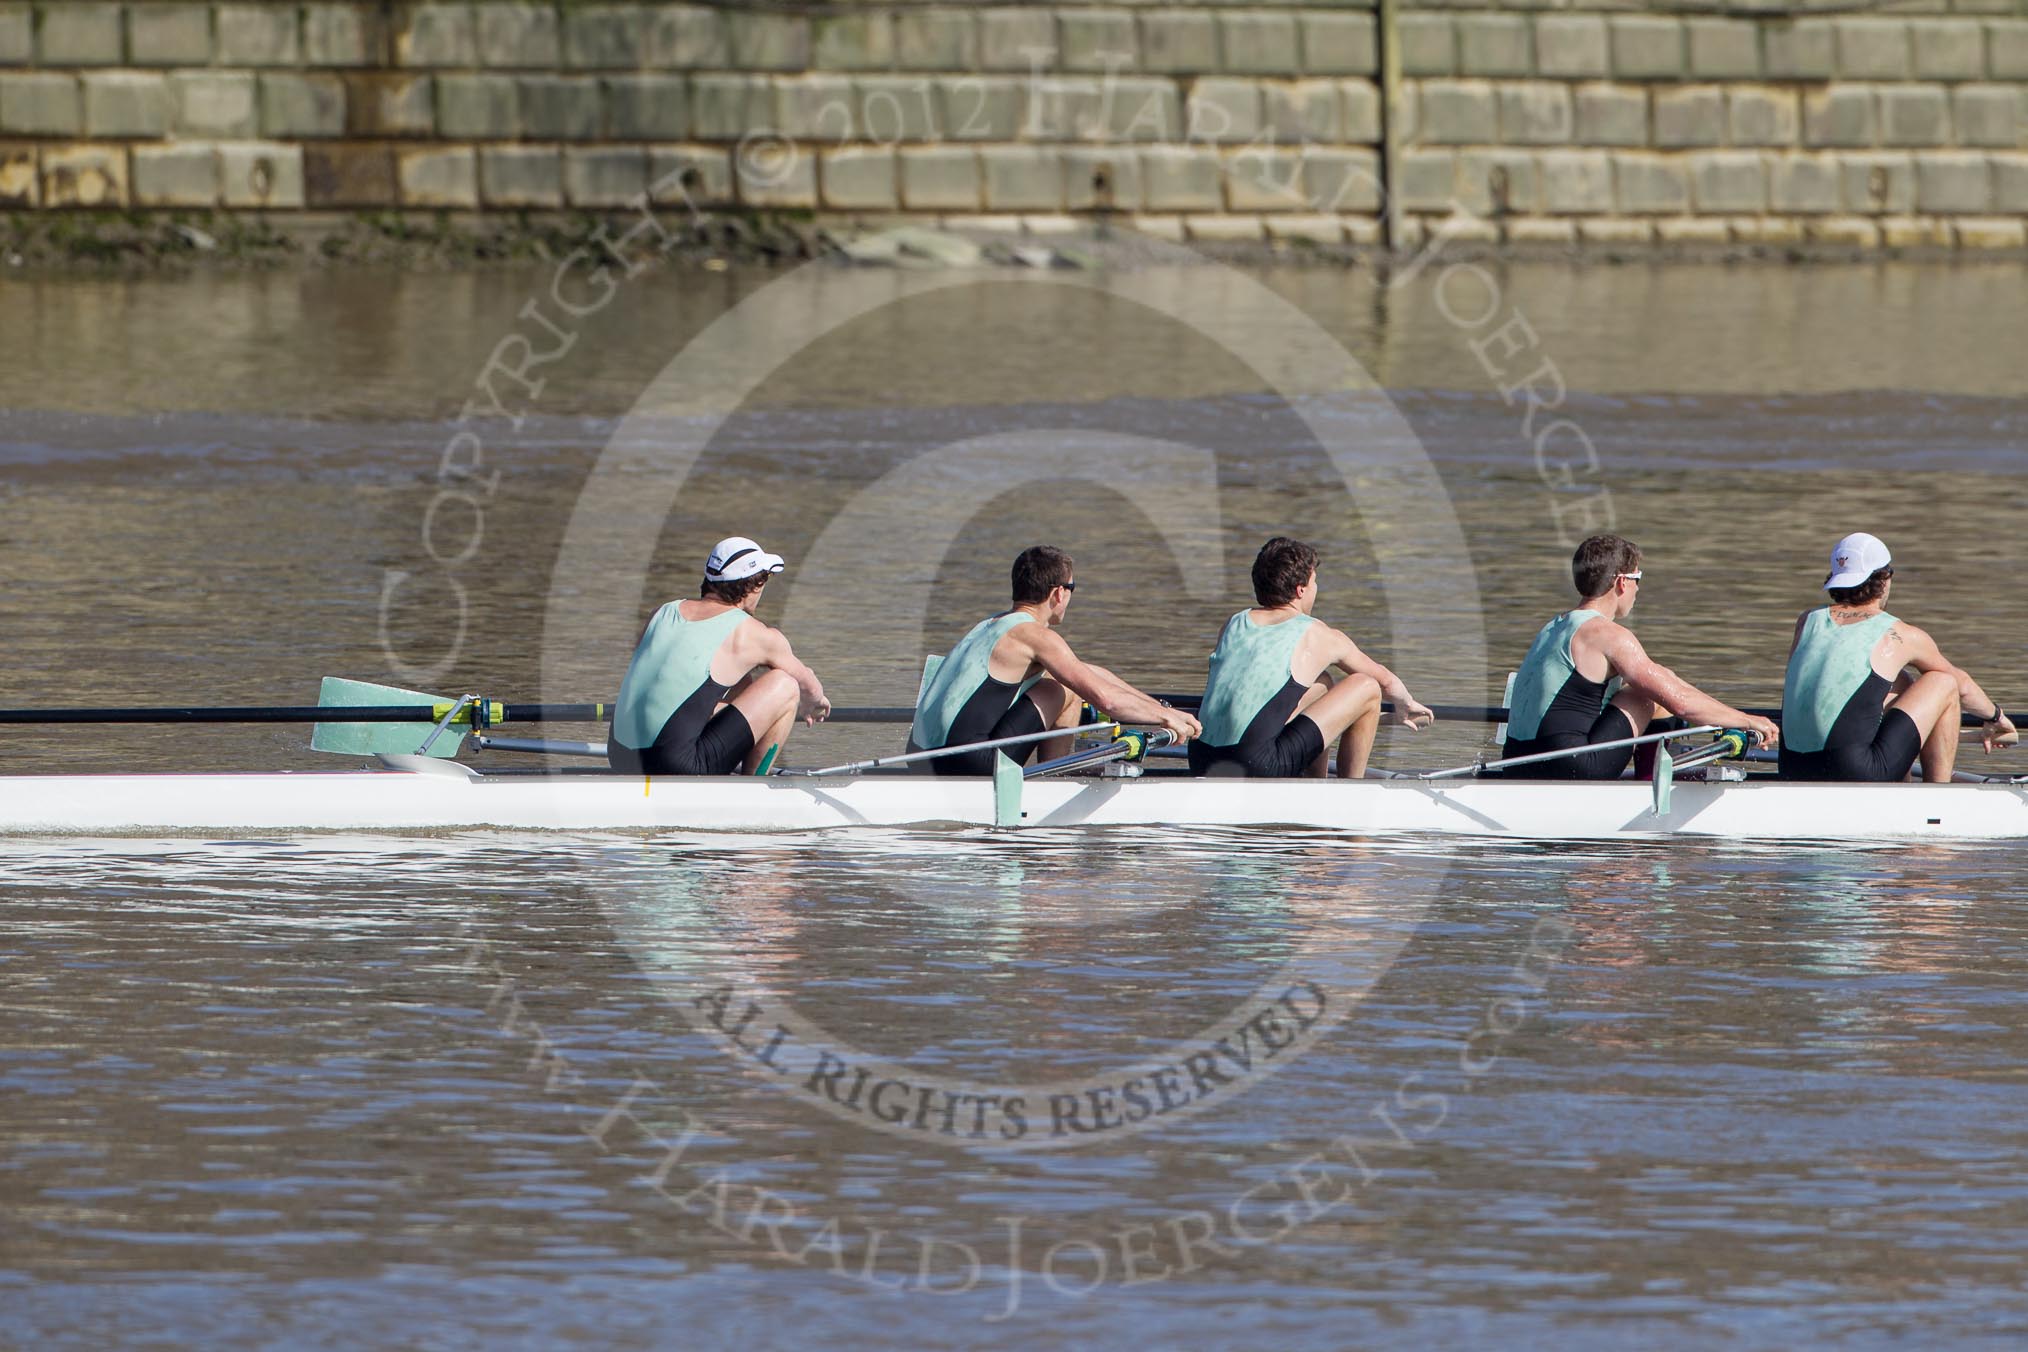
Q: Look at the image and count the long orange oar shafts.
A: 0